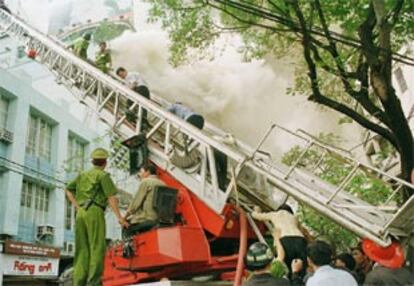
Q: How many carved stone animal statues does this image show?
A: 0